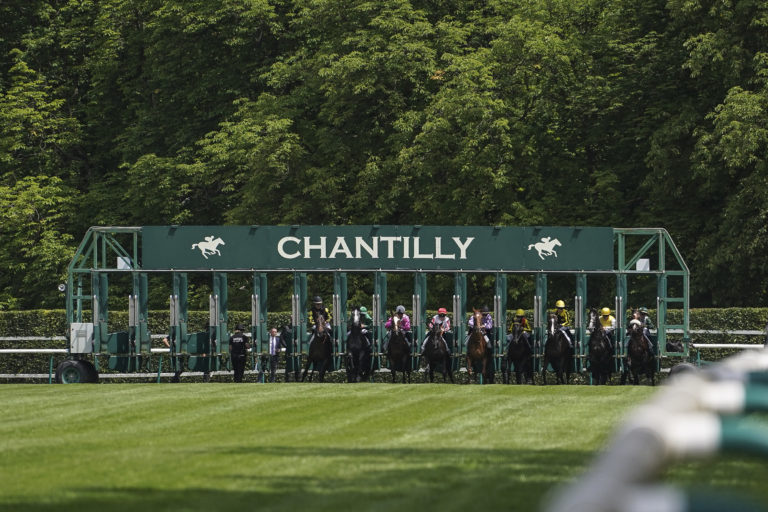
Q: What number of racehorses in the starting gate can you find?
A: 9